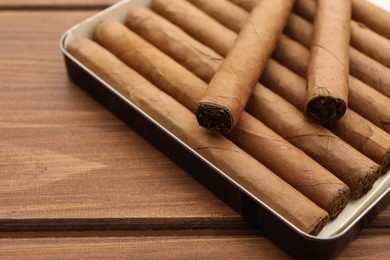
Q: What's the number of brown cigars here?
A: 10